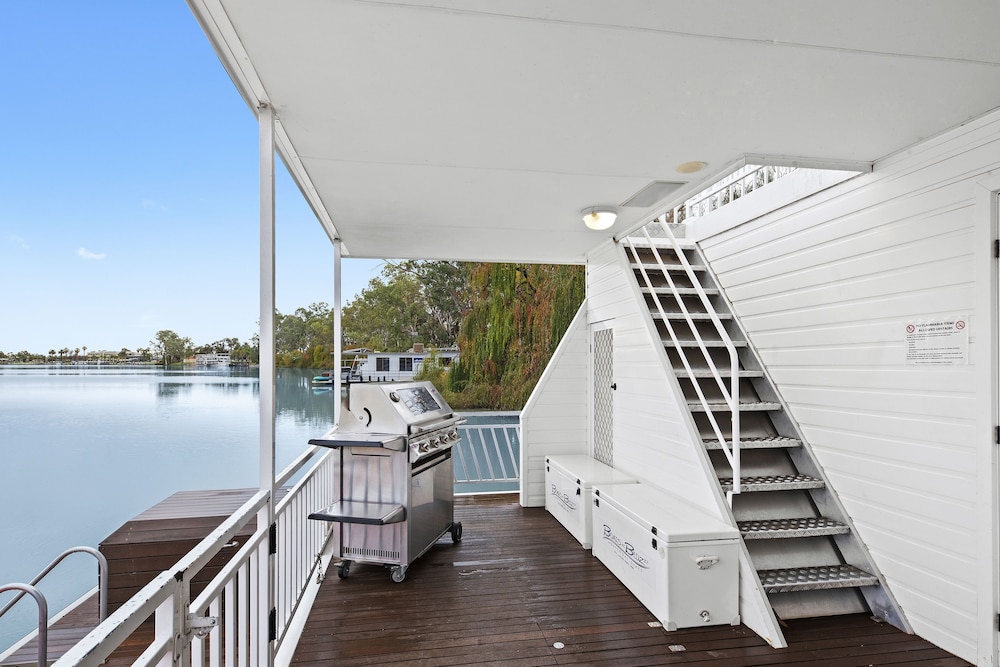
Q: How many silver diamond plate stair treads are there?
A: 11